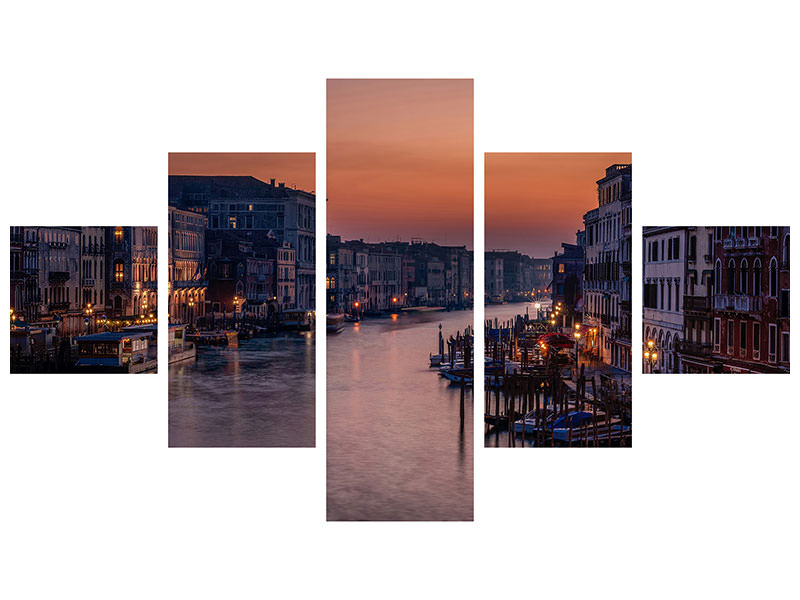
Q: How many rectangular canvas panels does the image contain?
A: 5